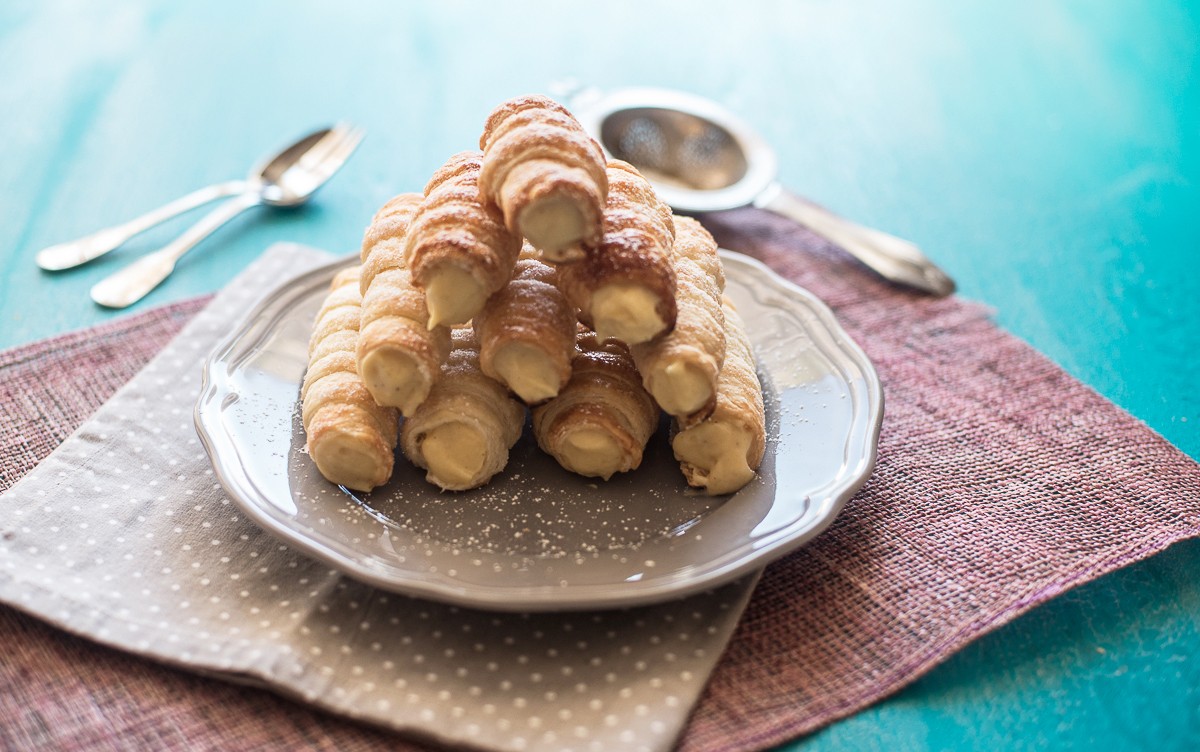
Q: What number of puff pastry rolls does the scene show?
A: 10